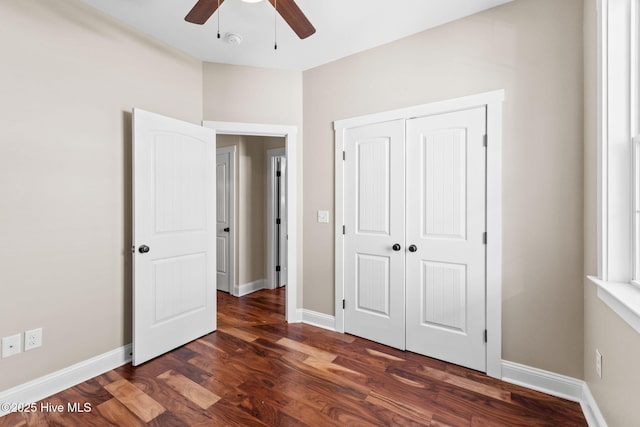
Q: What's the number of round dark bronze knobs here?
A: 4